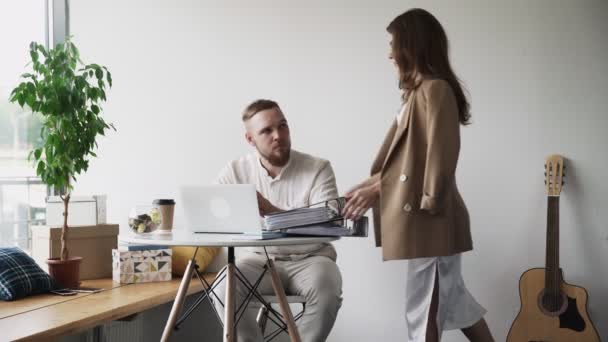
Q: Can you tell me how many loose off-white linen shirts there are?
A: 1